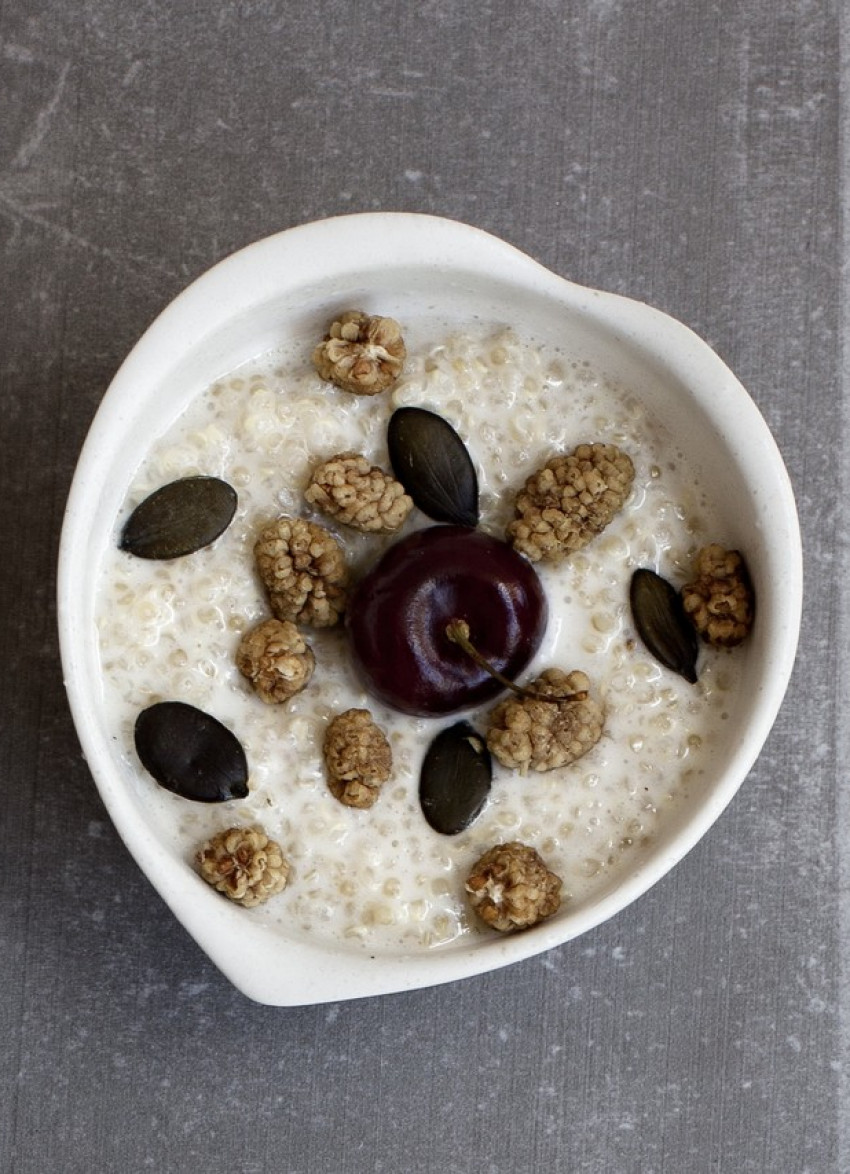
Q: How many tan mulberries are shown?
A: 10